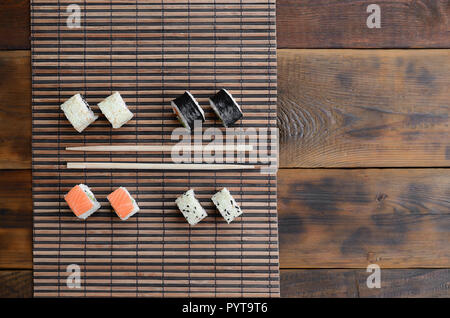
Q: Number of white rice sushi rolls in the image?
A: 4